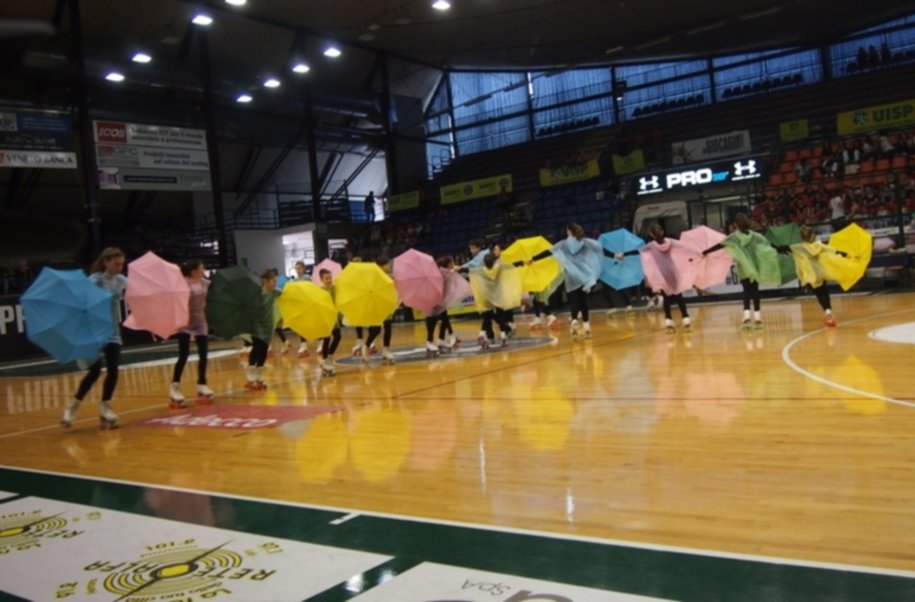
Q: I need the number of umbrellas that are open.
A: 13